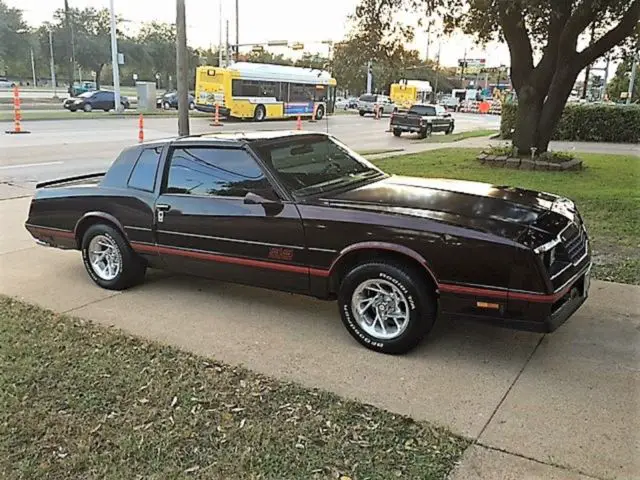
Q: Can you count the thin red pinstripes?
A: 1